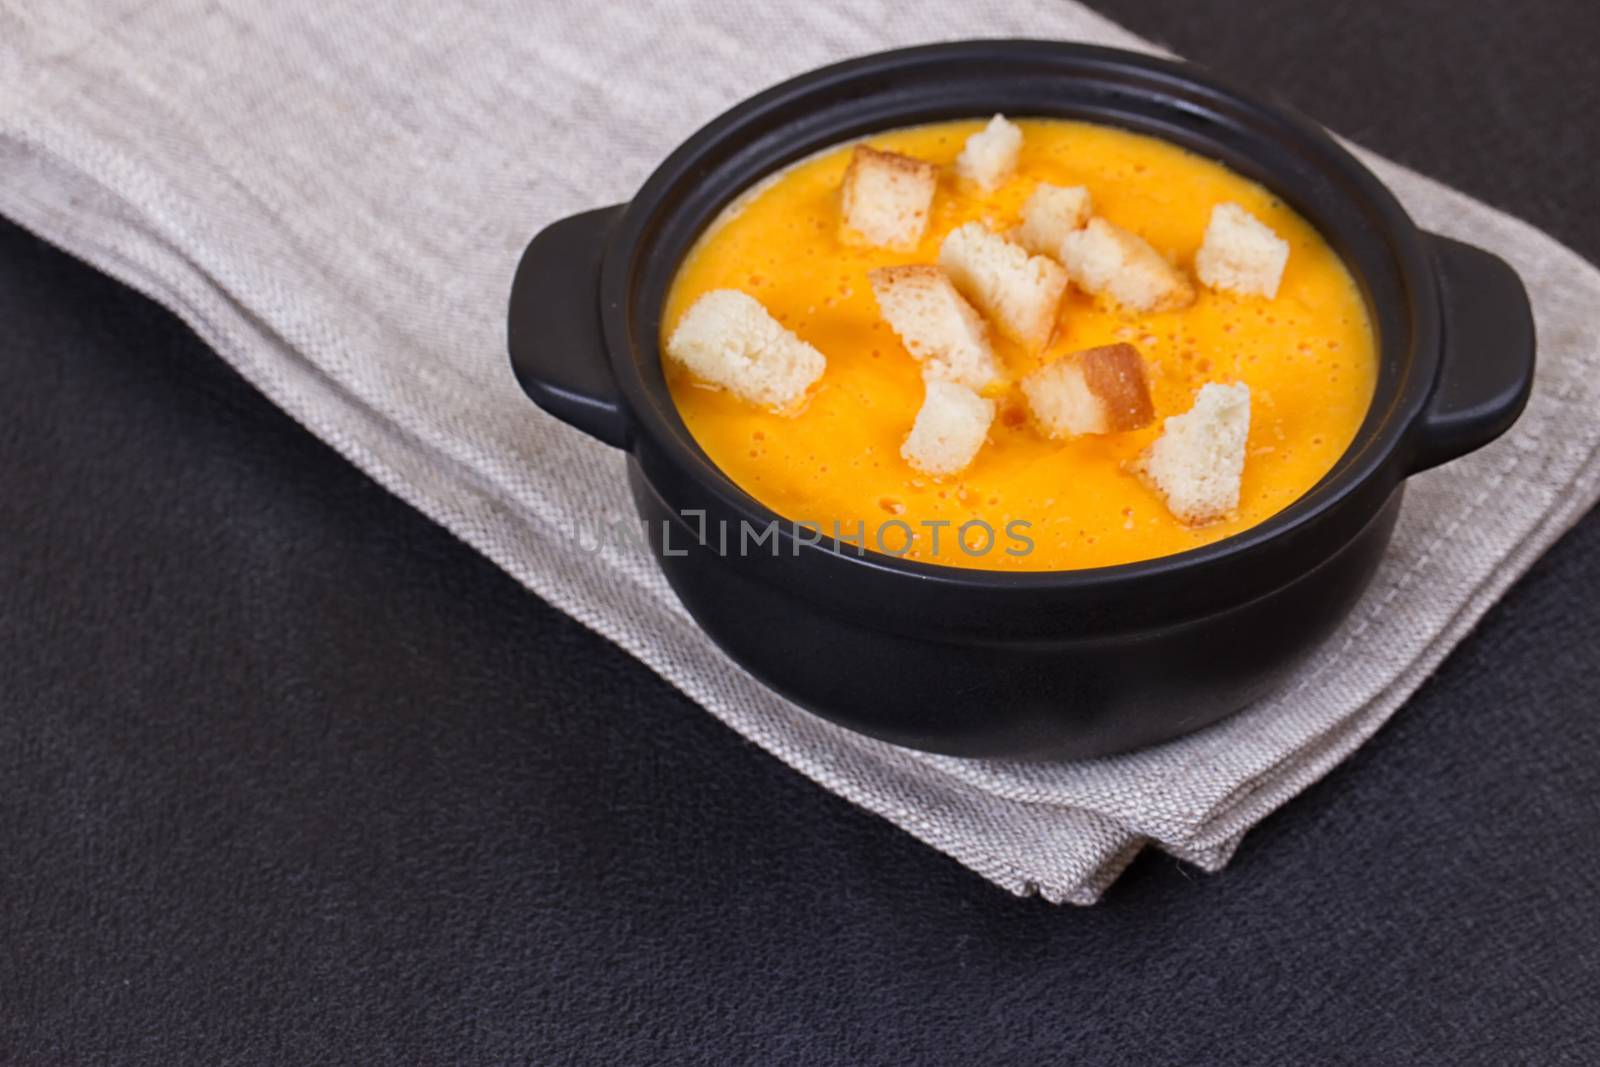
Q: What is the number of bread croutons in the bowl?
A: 11